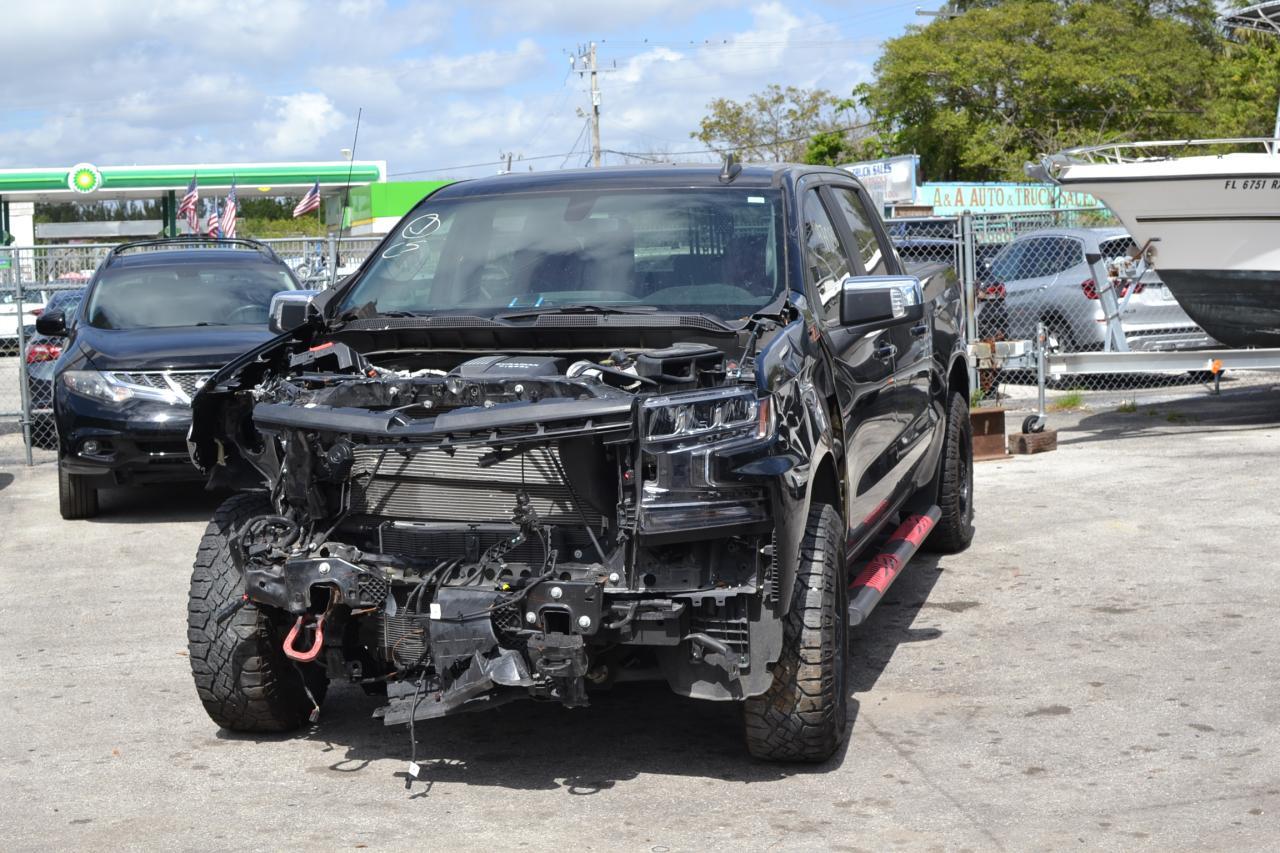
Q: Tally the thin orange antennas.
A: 0